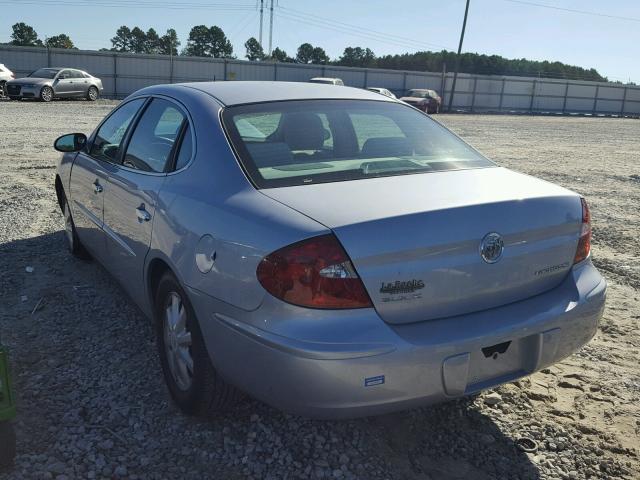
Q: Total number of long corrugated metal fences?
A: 1